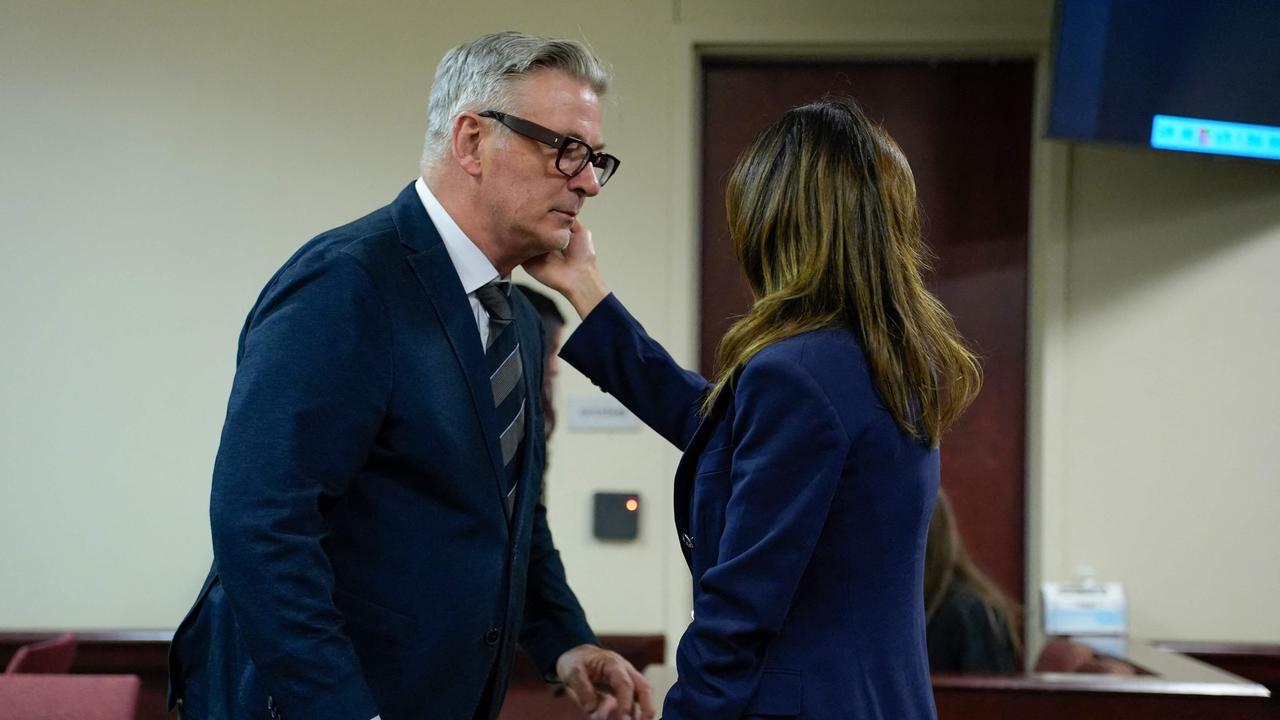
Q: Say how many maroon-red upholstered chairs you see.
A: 2